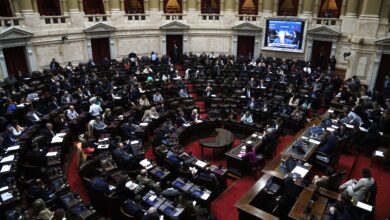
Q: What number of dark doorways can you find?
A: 6